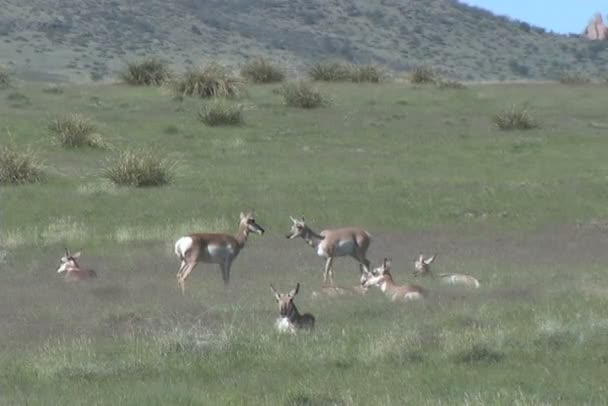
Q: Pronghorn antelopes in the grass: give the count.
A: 7